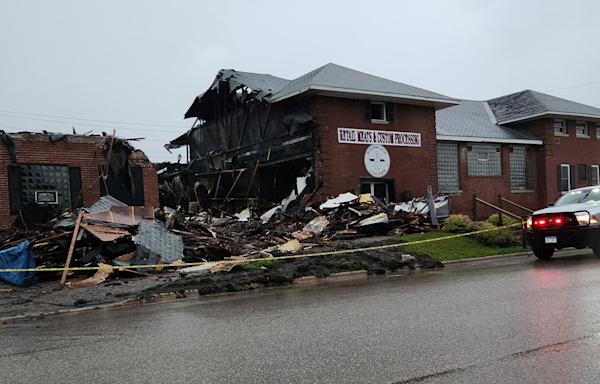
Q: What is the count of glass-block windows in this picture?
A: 4